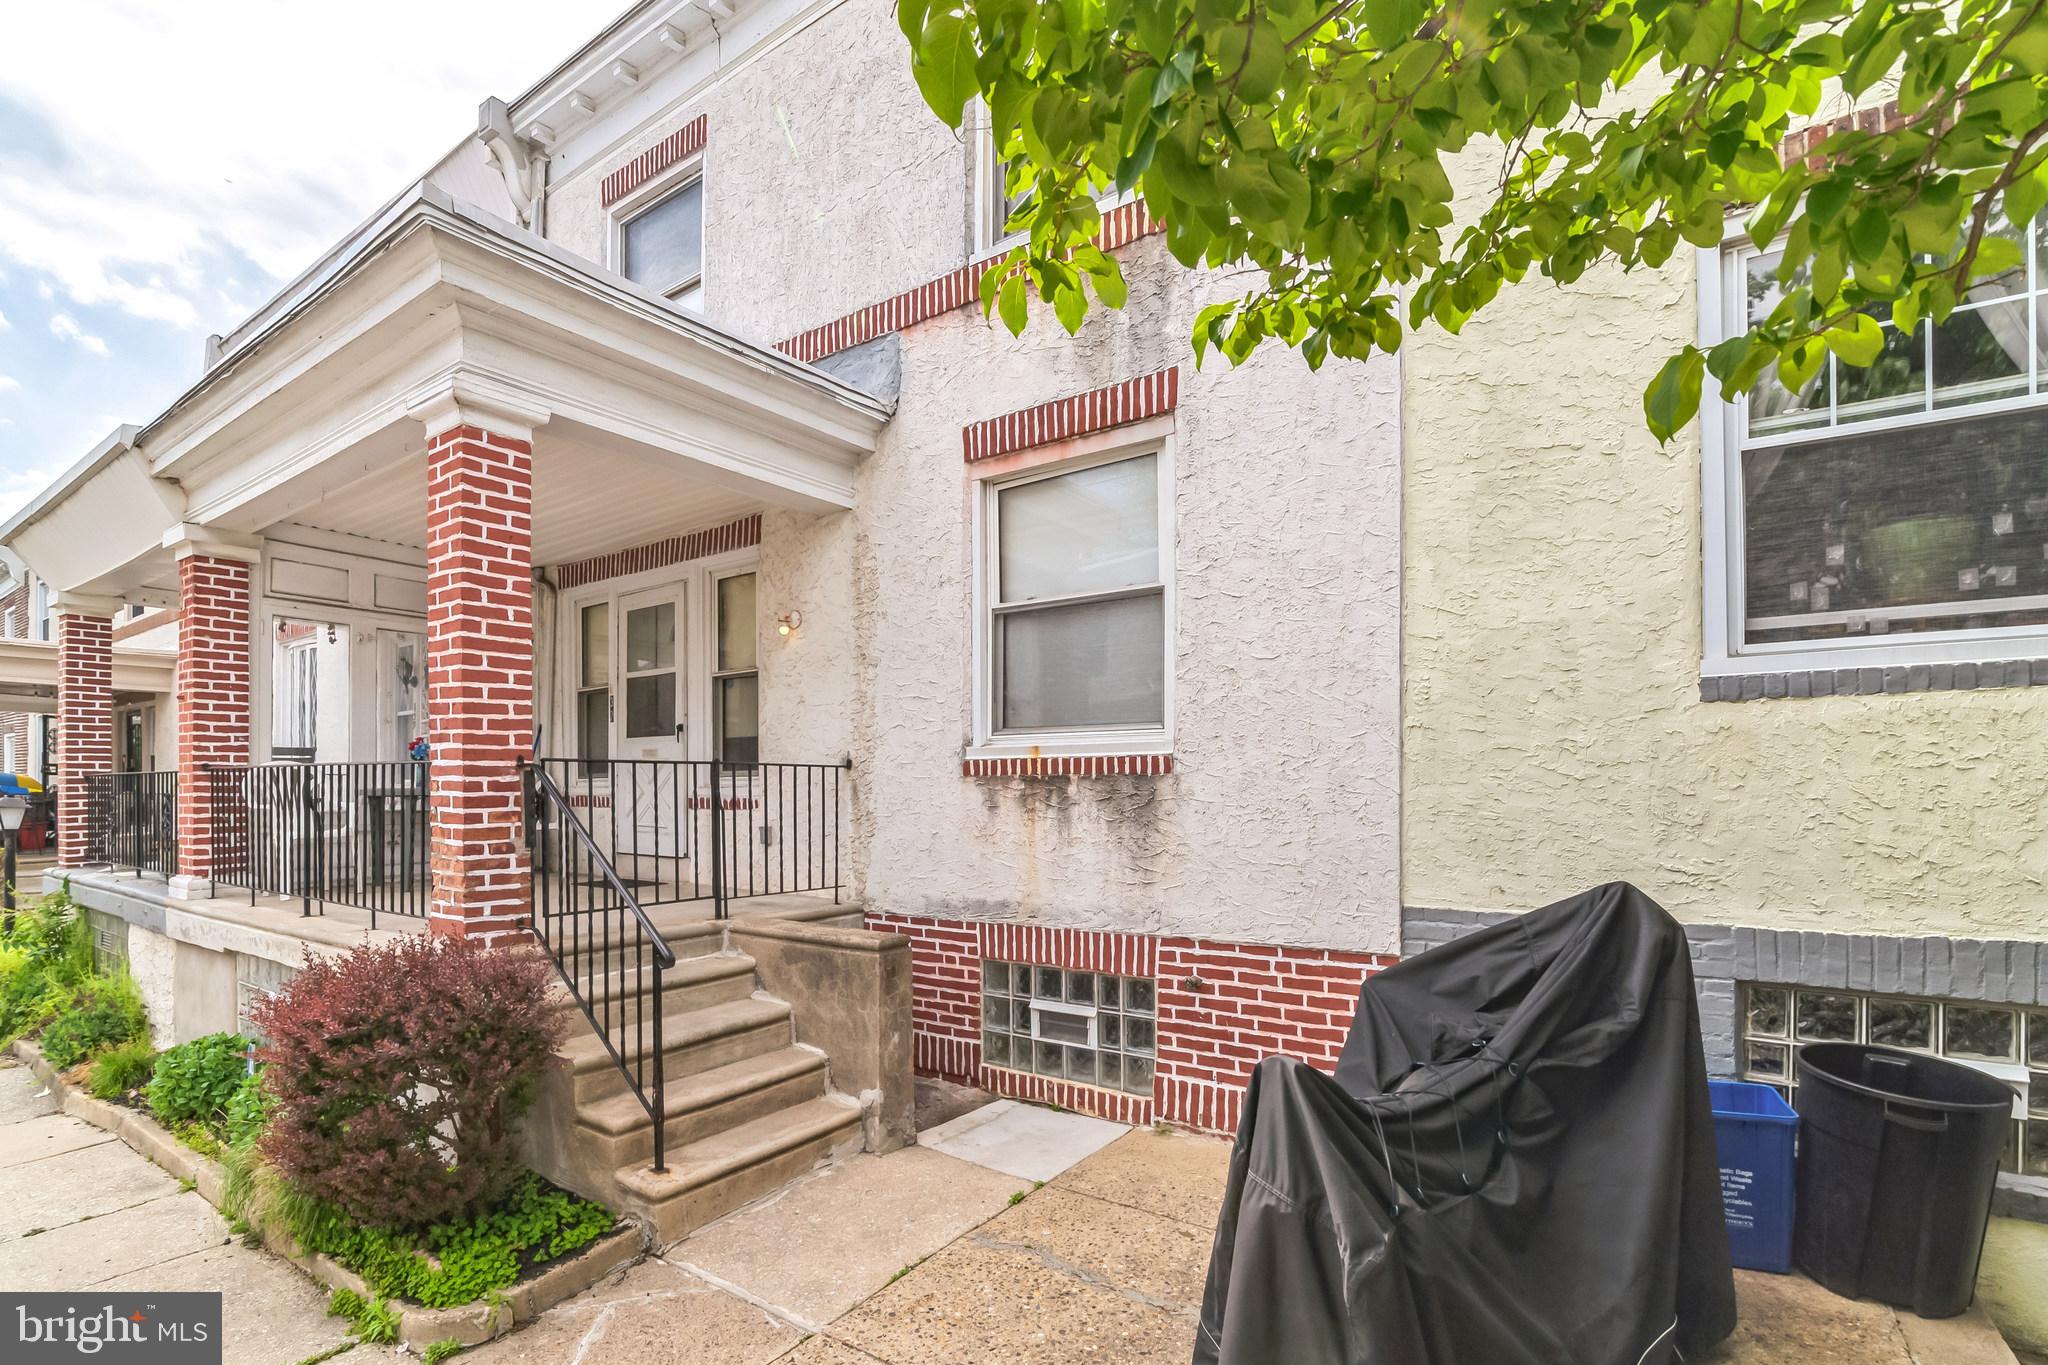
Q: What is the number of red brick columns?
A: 3